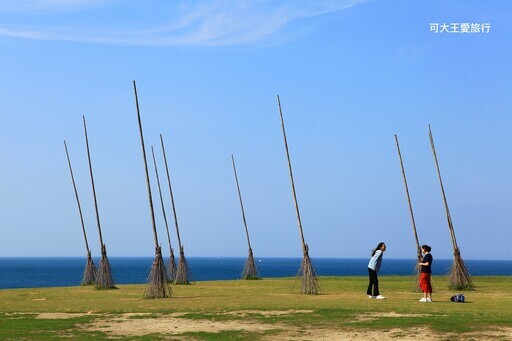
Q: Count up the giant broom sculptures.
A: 9